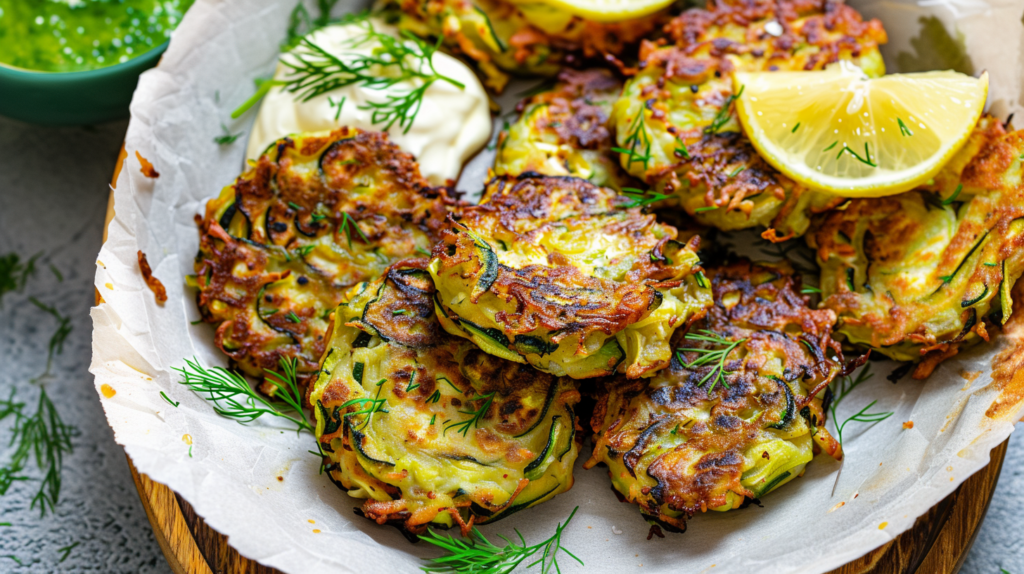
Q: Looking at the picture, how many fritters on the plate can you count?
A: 8